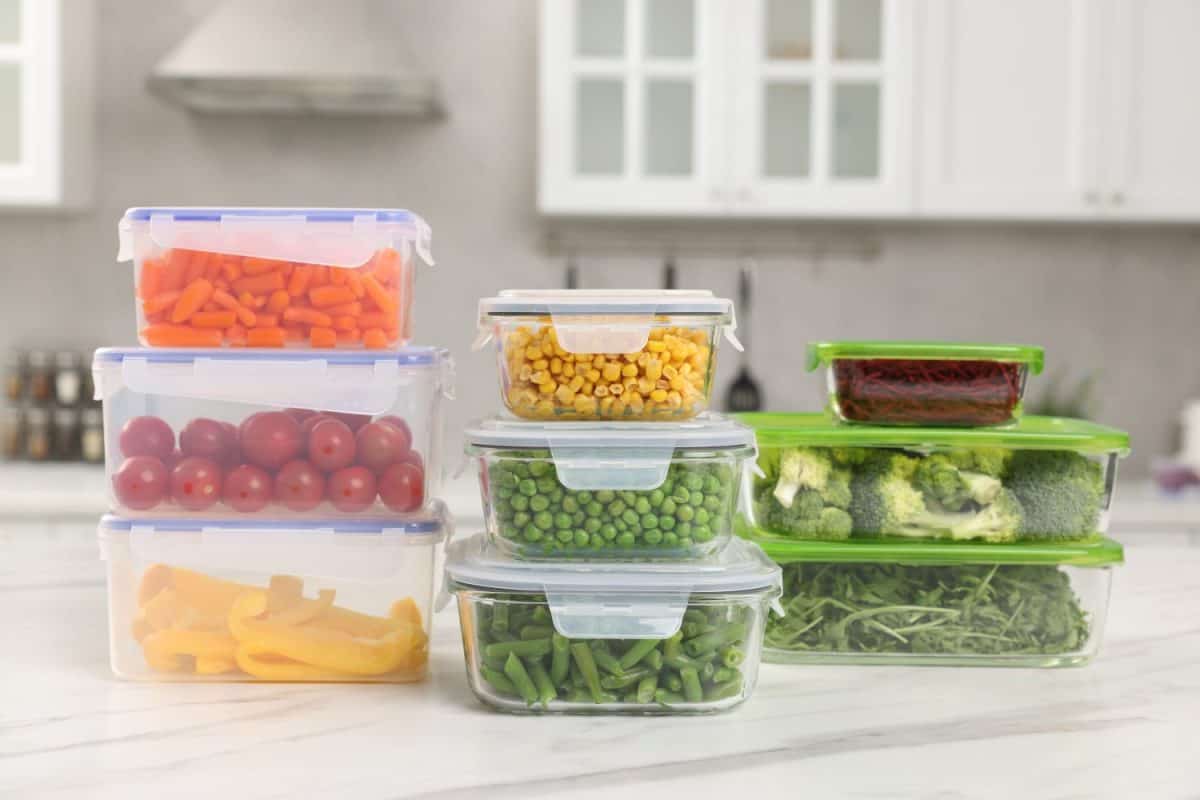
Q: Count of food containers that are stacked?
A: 9